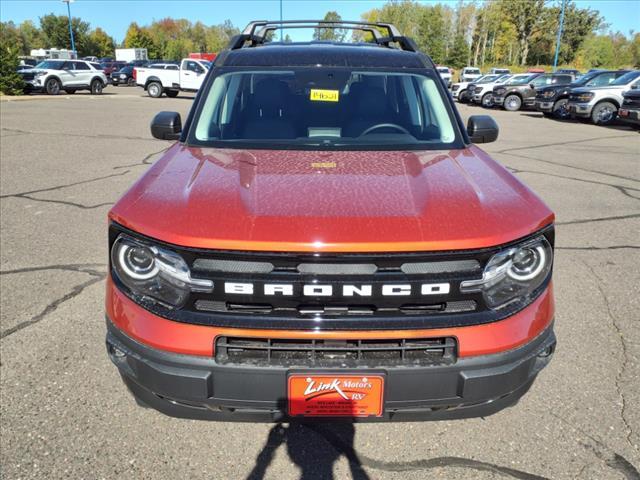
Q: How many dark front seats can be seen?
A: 2